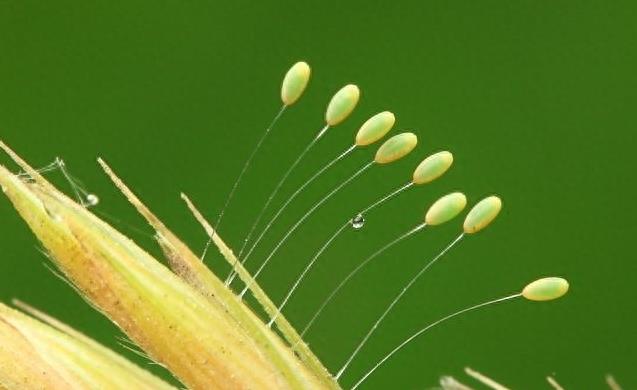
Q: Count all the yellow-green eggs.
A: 8